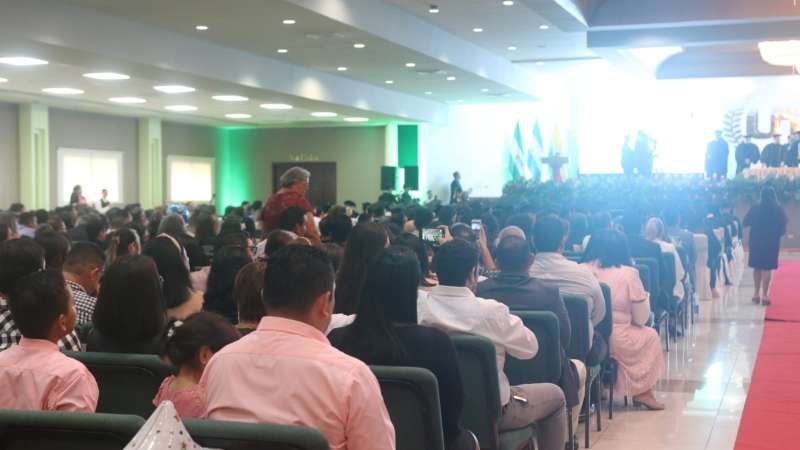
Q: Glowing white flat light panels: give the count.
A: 12